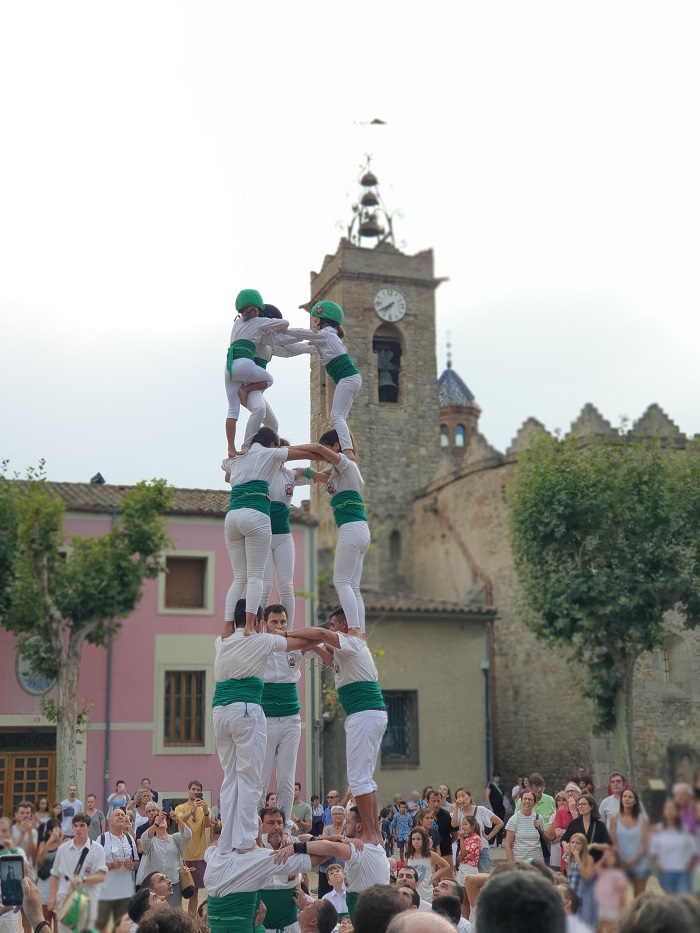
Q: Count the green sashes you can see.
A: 12